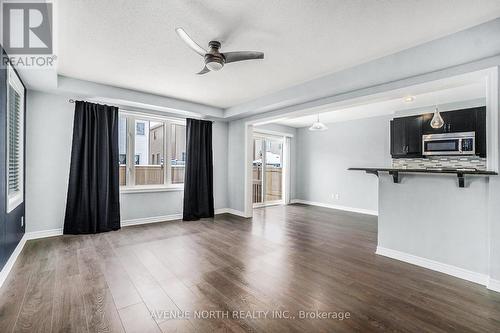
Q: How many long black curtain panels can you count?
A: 2